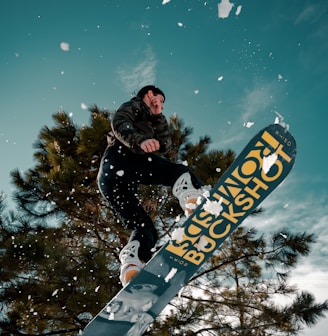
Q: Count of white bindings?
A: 2